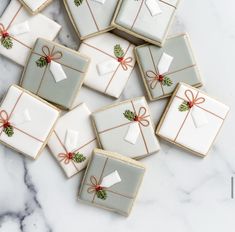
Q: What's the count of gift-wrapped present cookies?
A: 12